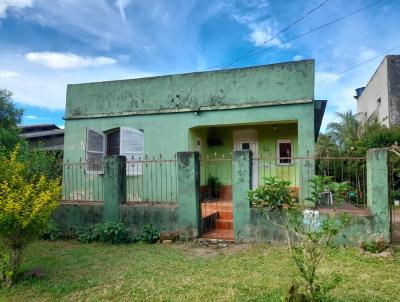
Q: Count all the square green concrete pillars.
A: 4